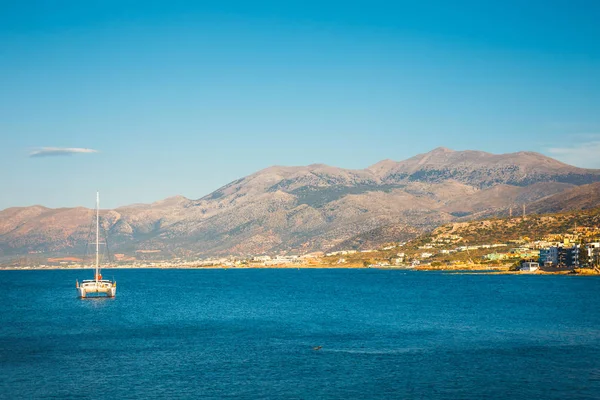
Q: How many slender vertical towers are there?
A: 2